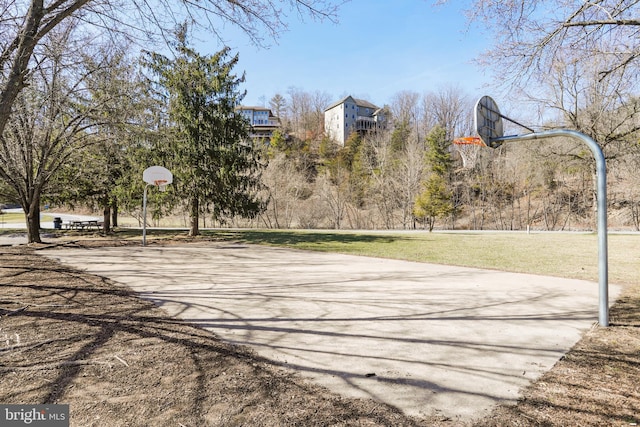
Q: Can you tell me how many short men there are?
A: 0